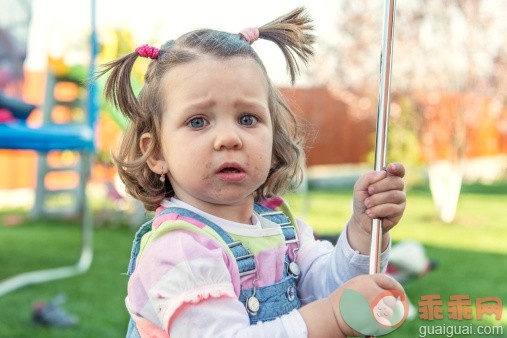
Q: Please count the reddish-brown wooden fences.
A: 1